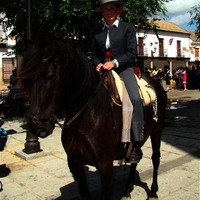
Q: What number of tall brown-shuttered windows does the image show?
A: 3